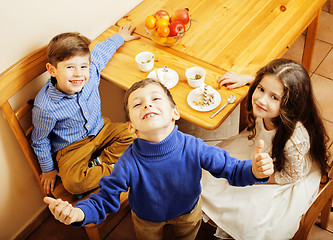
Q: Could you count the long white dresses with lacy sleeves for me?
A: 1